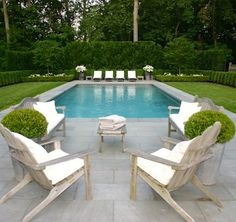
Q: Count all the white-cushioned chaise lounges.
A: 4